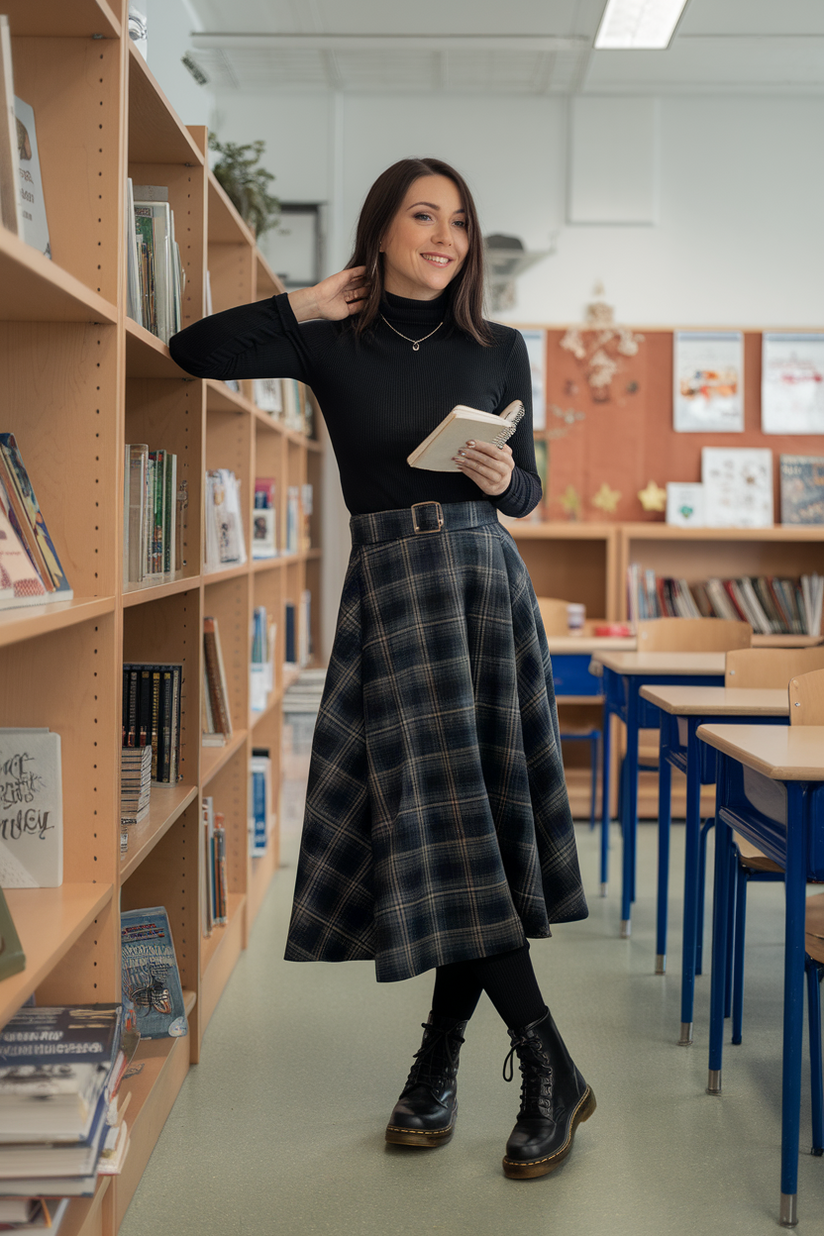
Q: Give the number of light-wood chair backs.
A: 4